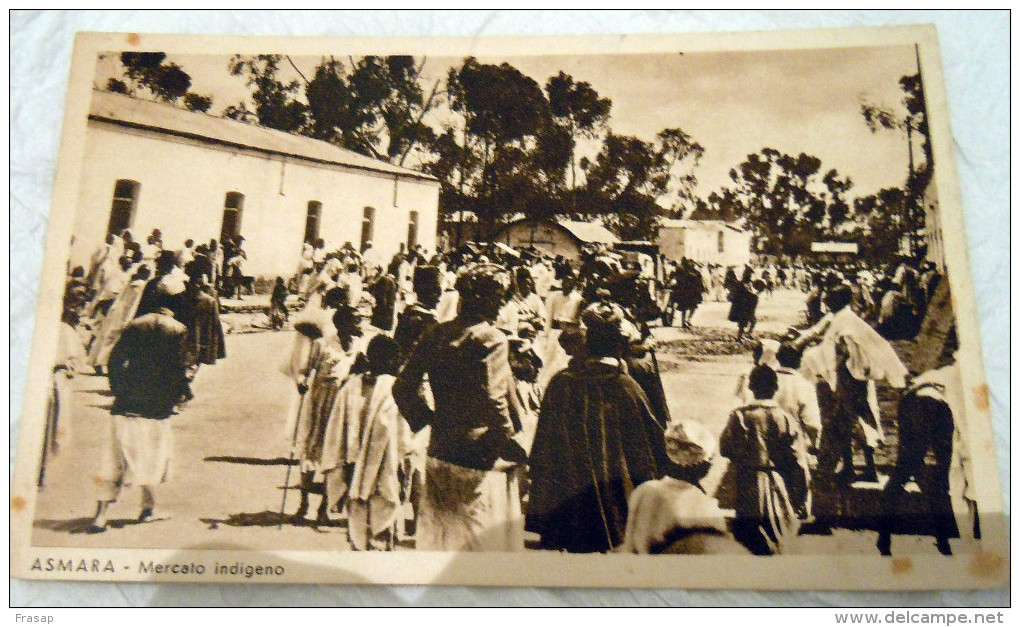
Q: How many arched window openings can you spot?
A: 5